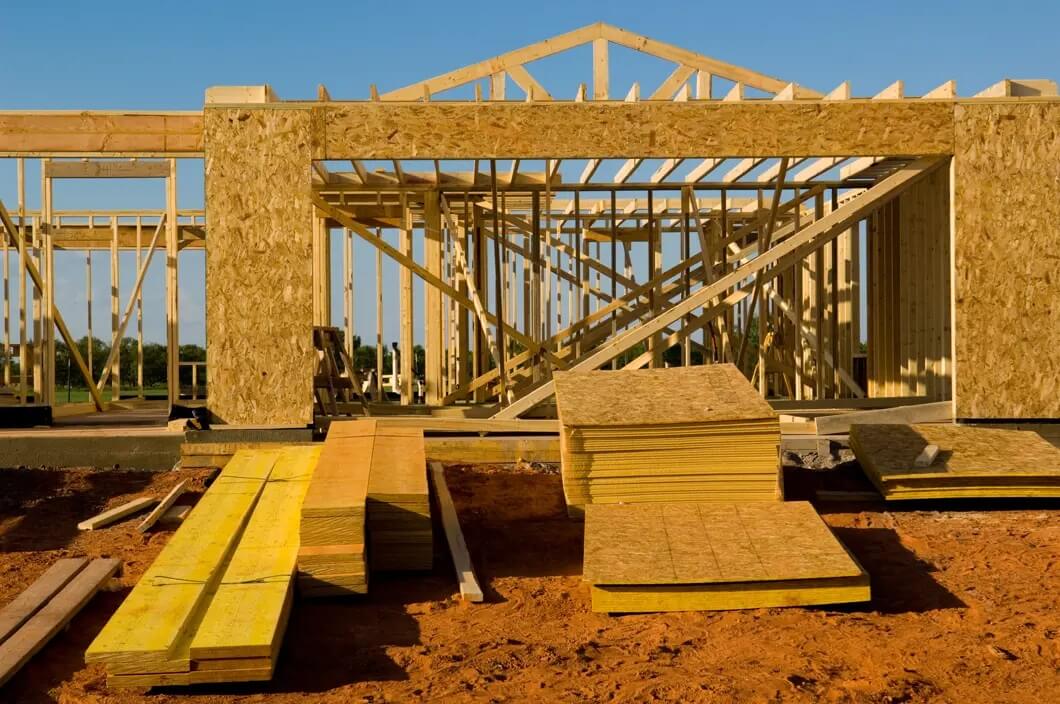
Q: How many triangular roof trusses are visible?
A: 1